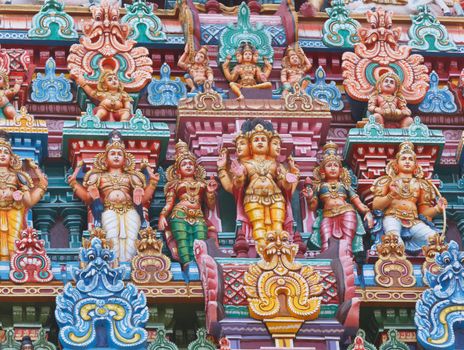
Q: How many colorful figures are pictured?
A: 12